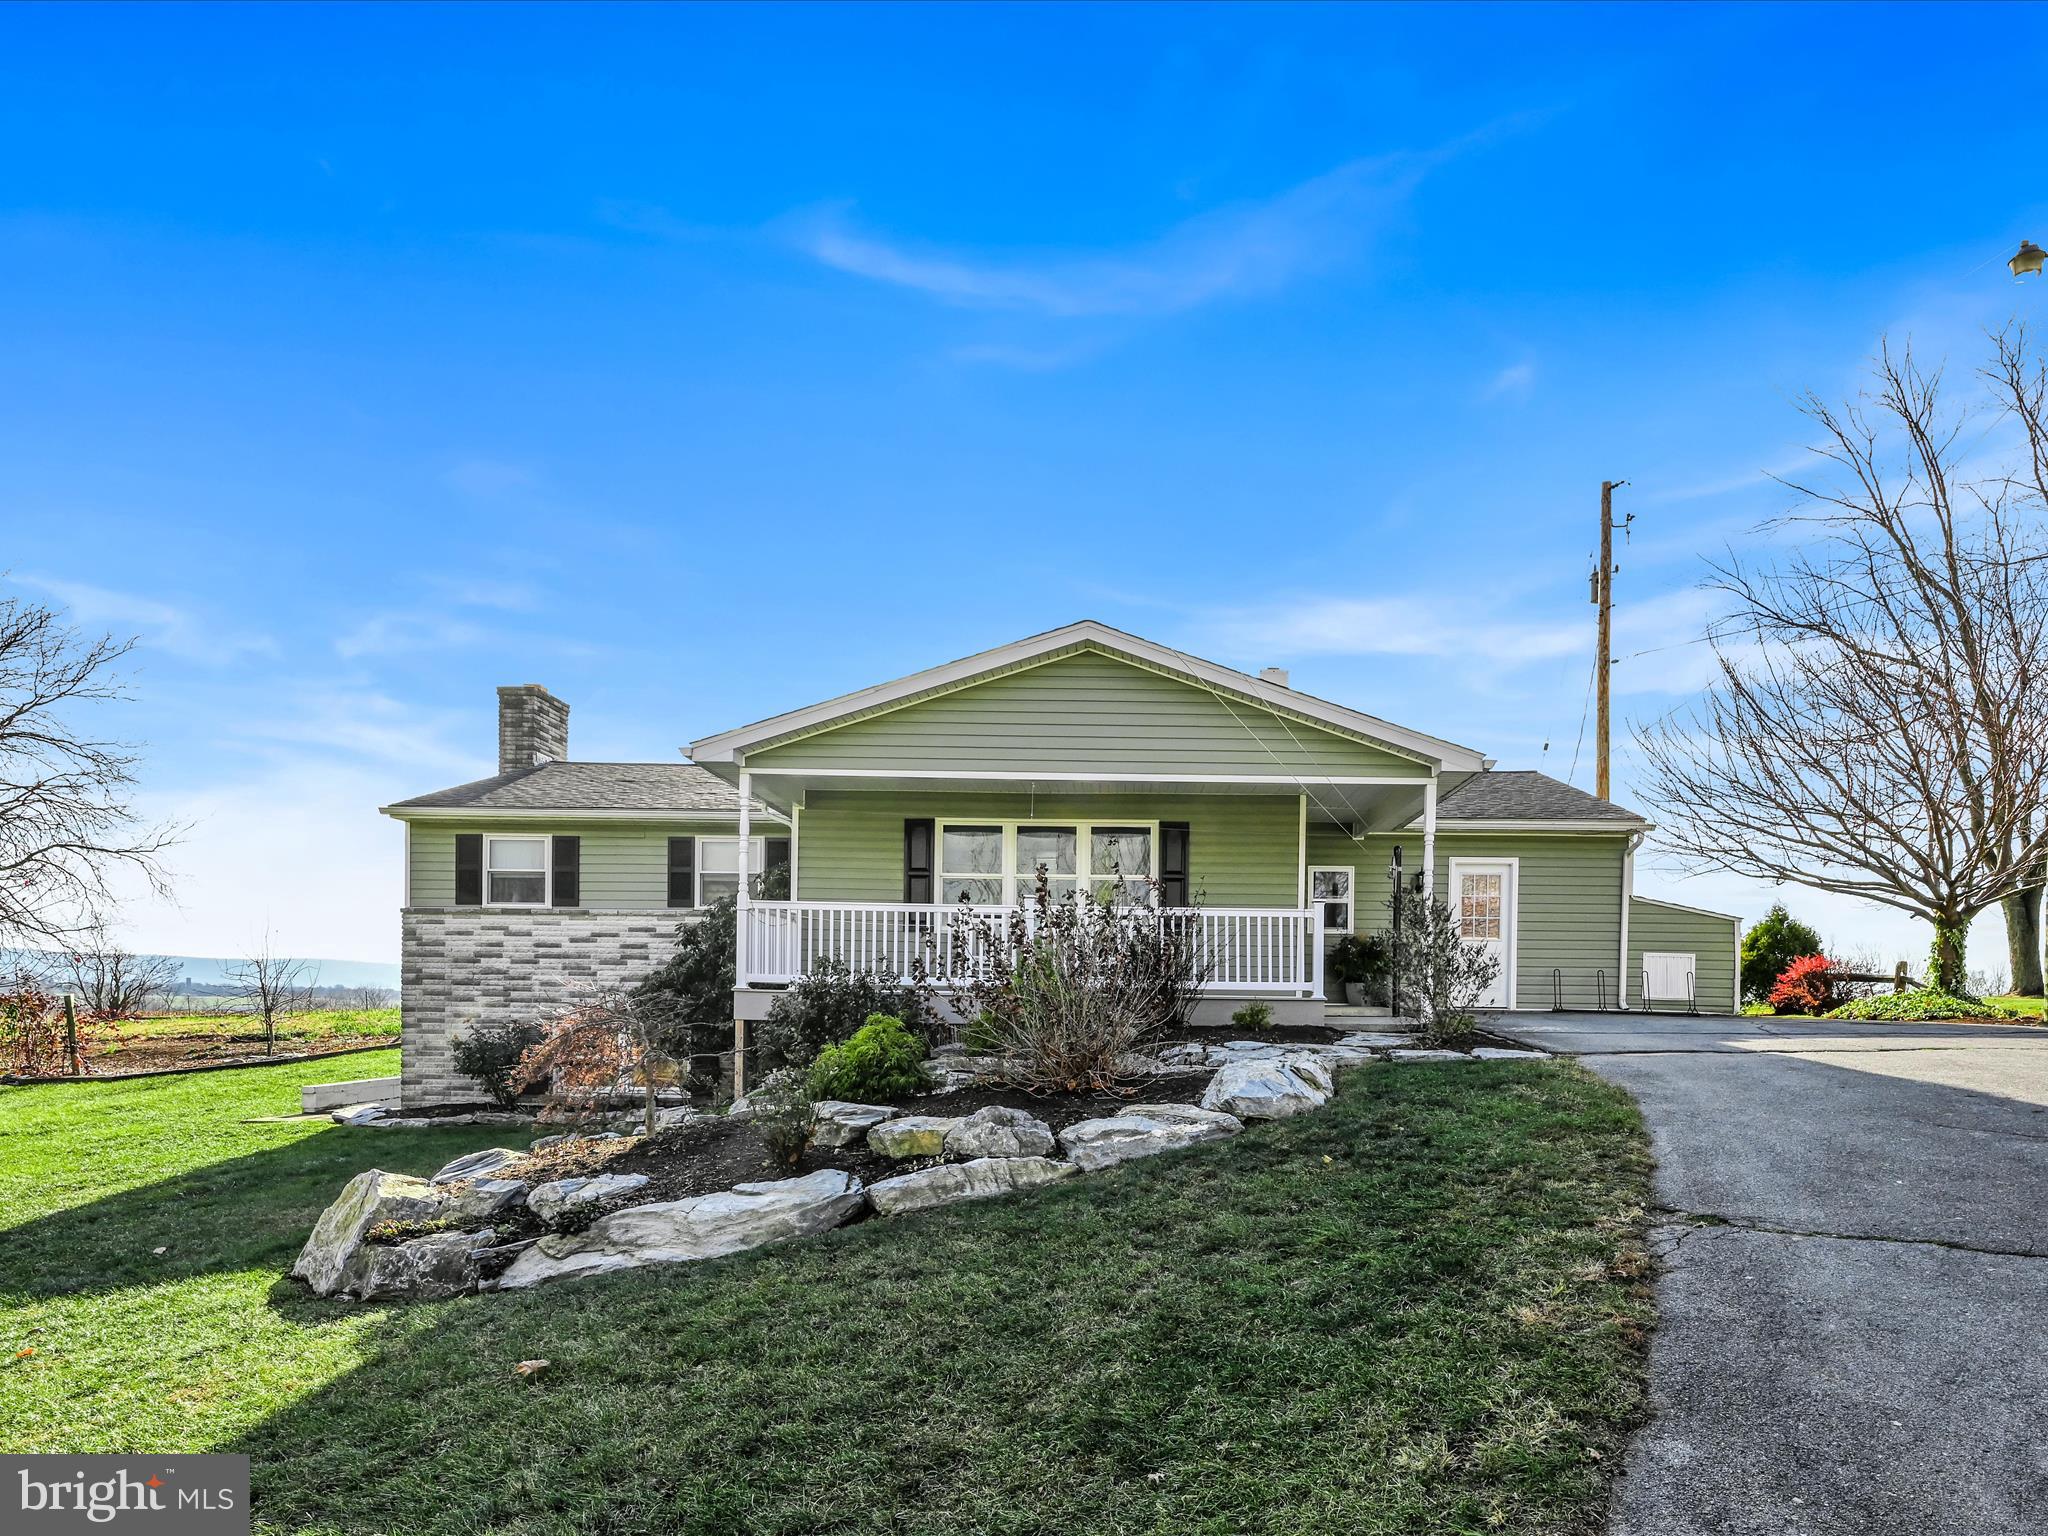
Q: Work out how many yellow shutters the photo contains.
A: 0